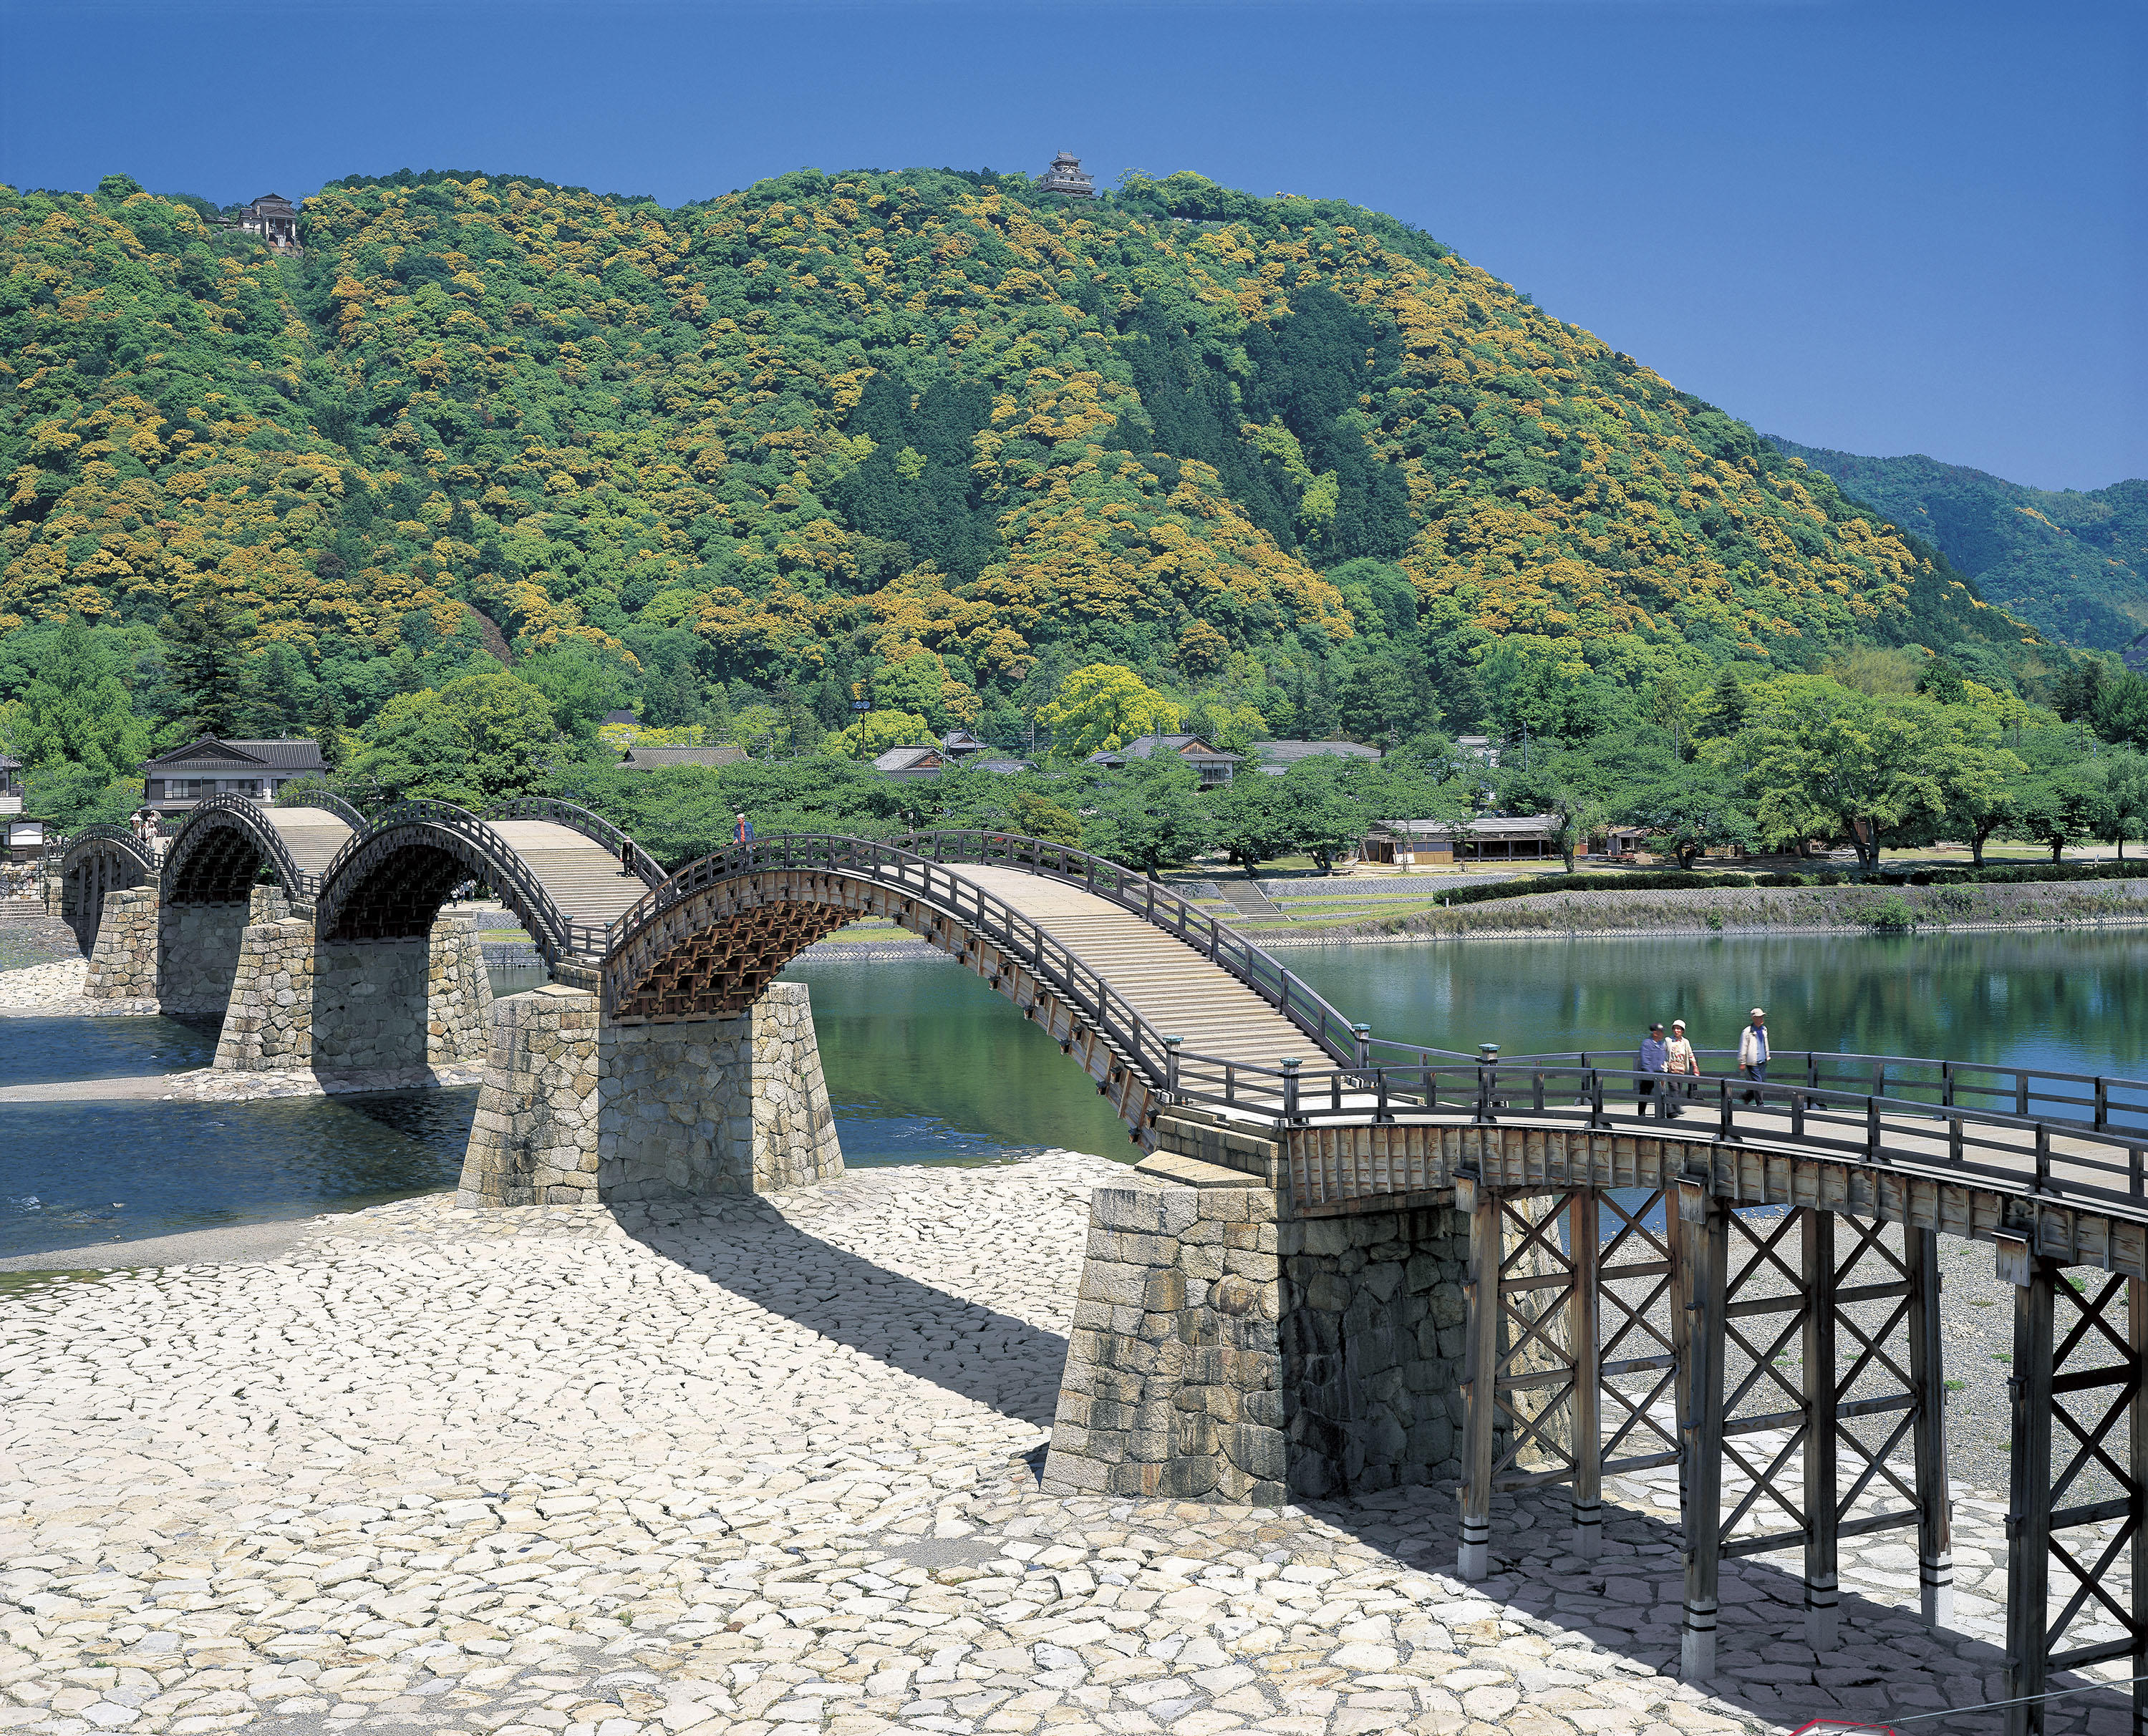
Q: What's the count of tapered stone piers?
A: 4